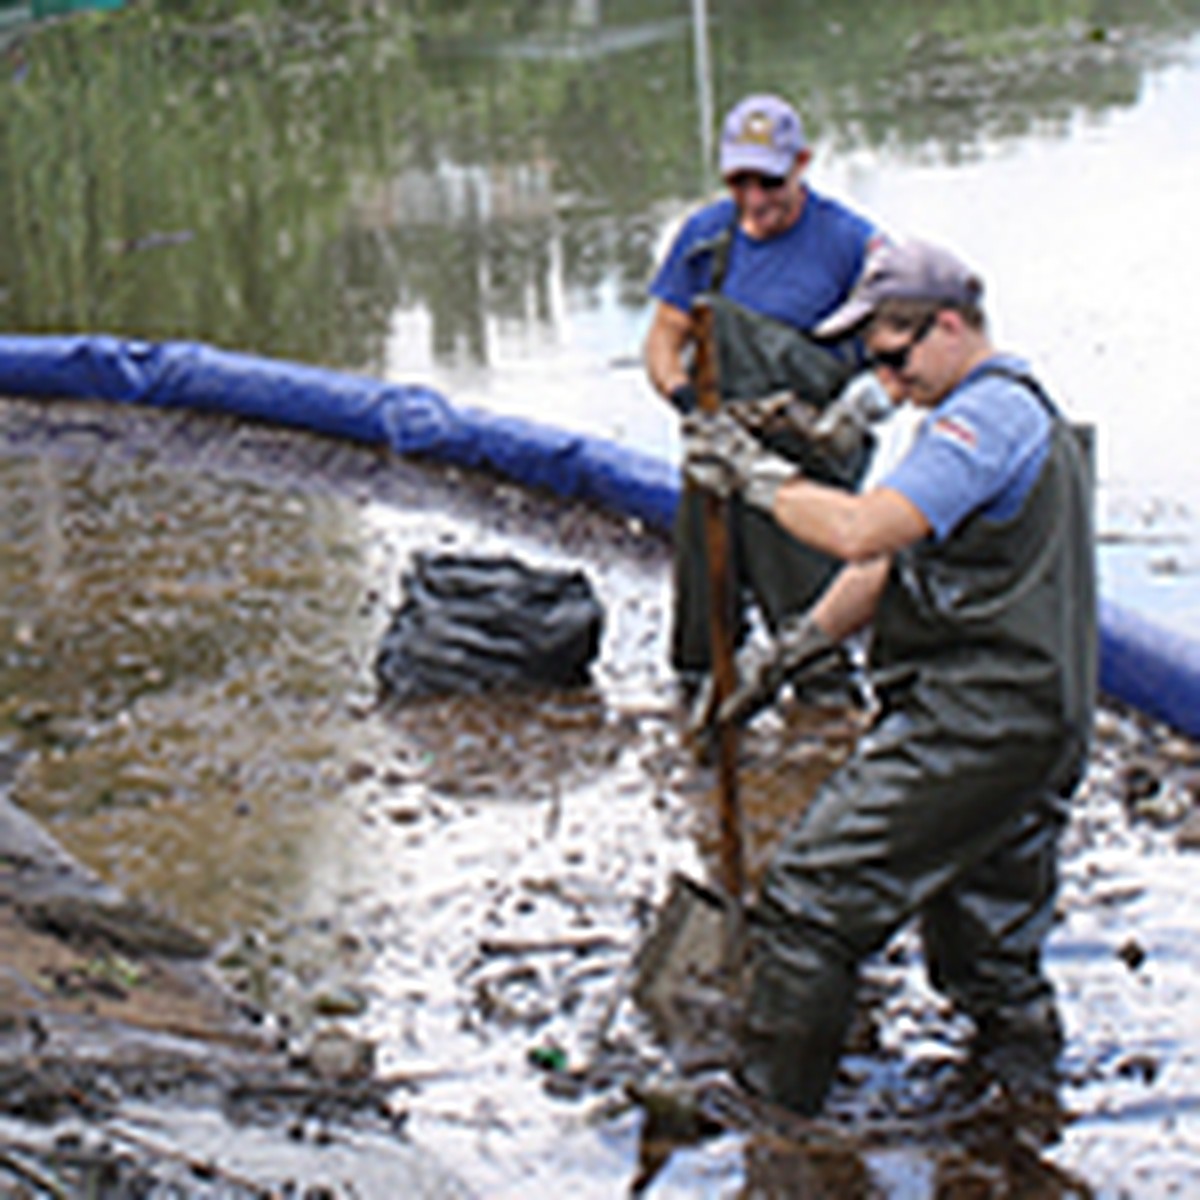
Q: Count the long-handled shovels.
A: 1